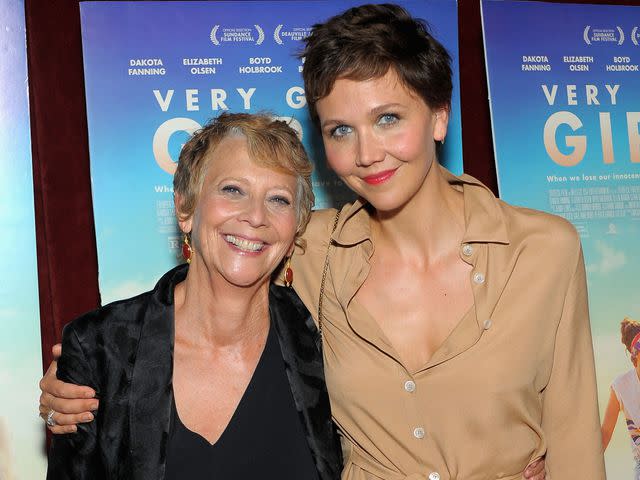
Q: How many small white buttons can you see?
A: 6